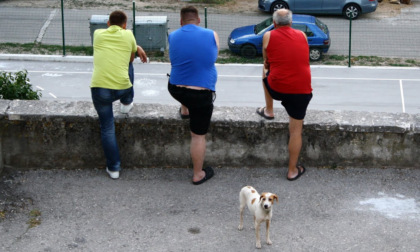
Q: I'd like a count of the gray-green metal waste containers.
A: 2